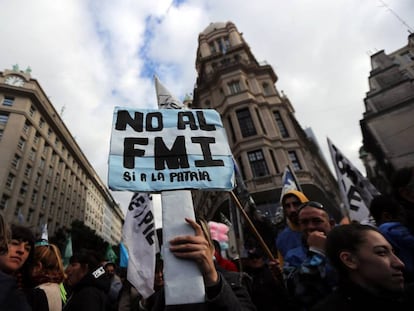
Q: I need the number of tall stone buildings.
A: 3